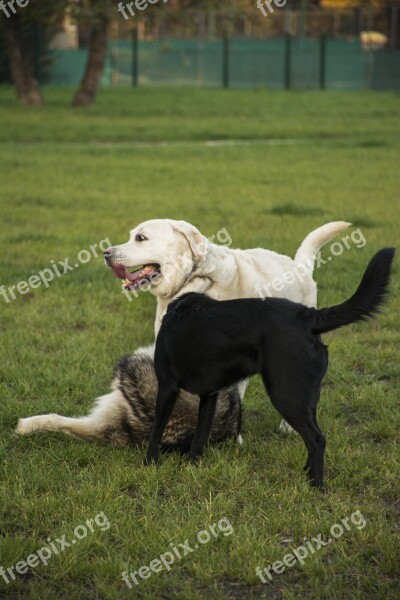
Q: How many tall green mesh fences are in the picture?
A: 1